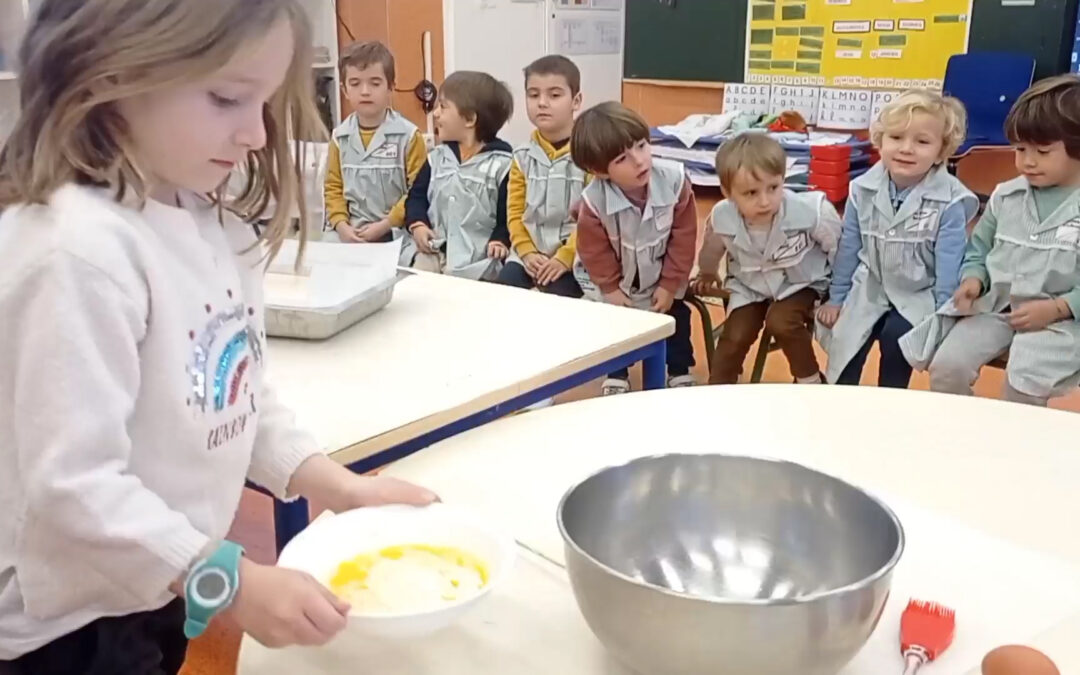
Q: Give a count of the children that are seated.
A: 7